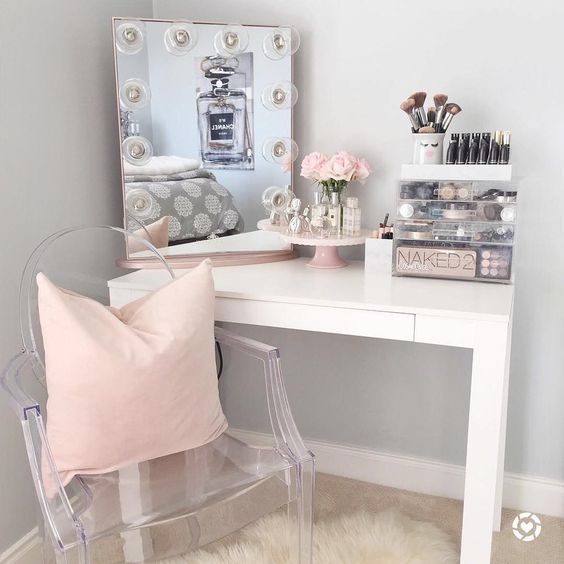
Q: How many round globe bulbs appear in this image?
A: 10